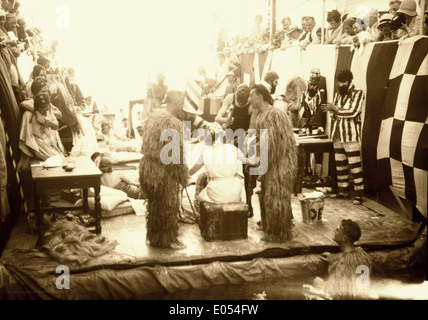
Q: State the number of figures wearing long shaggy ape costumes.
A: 3